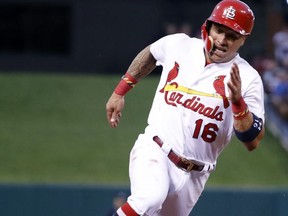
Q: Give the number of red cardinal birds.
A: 2